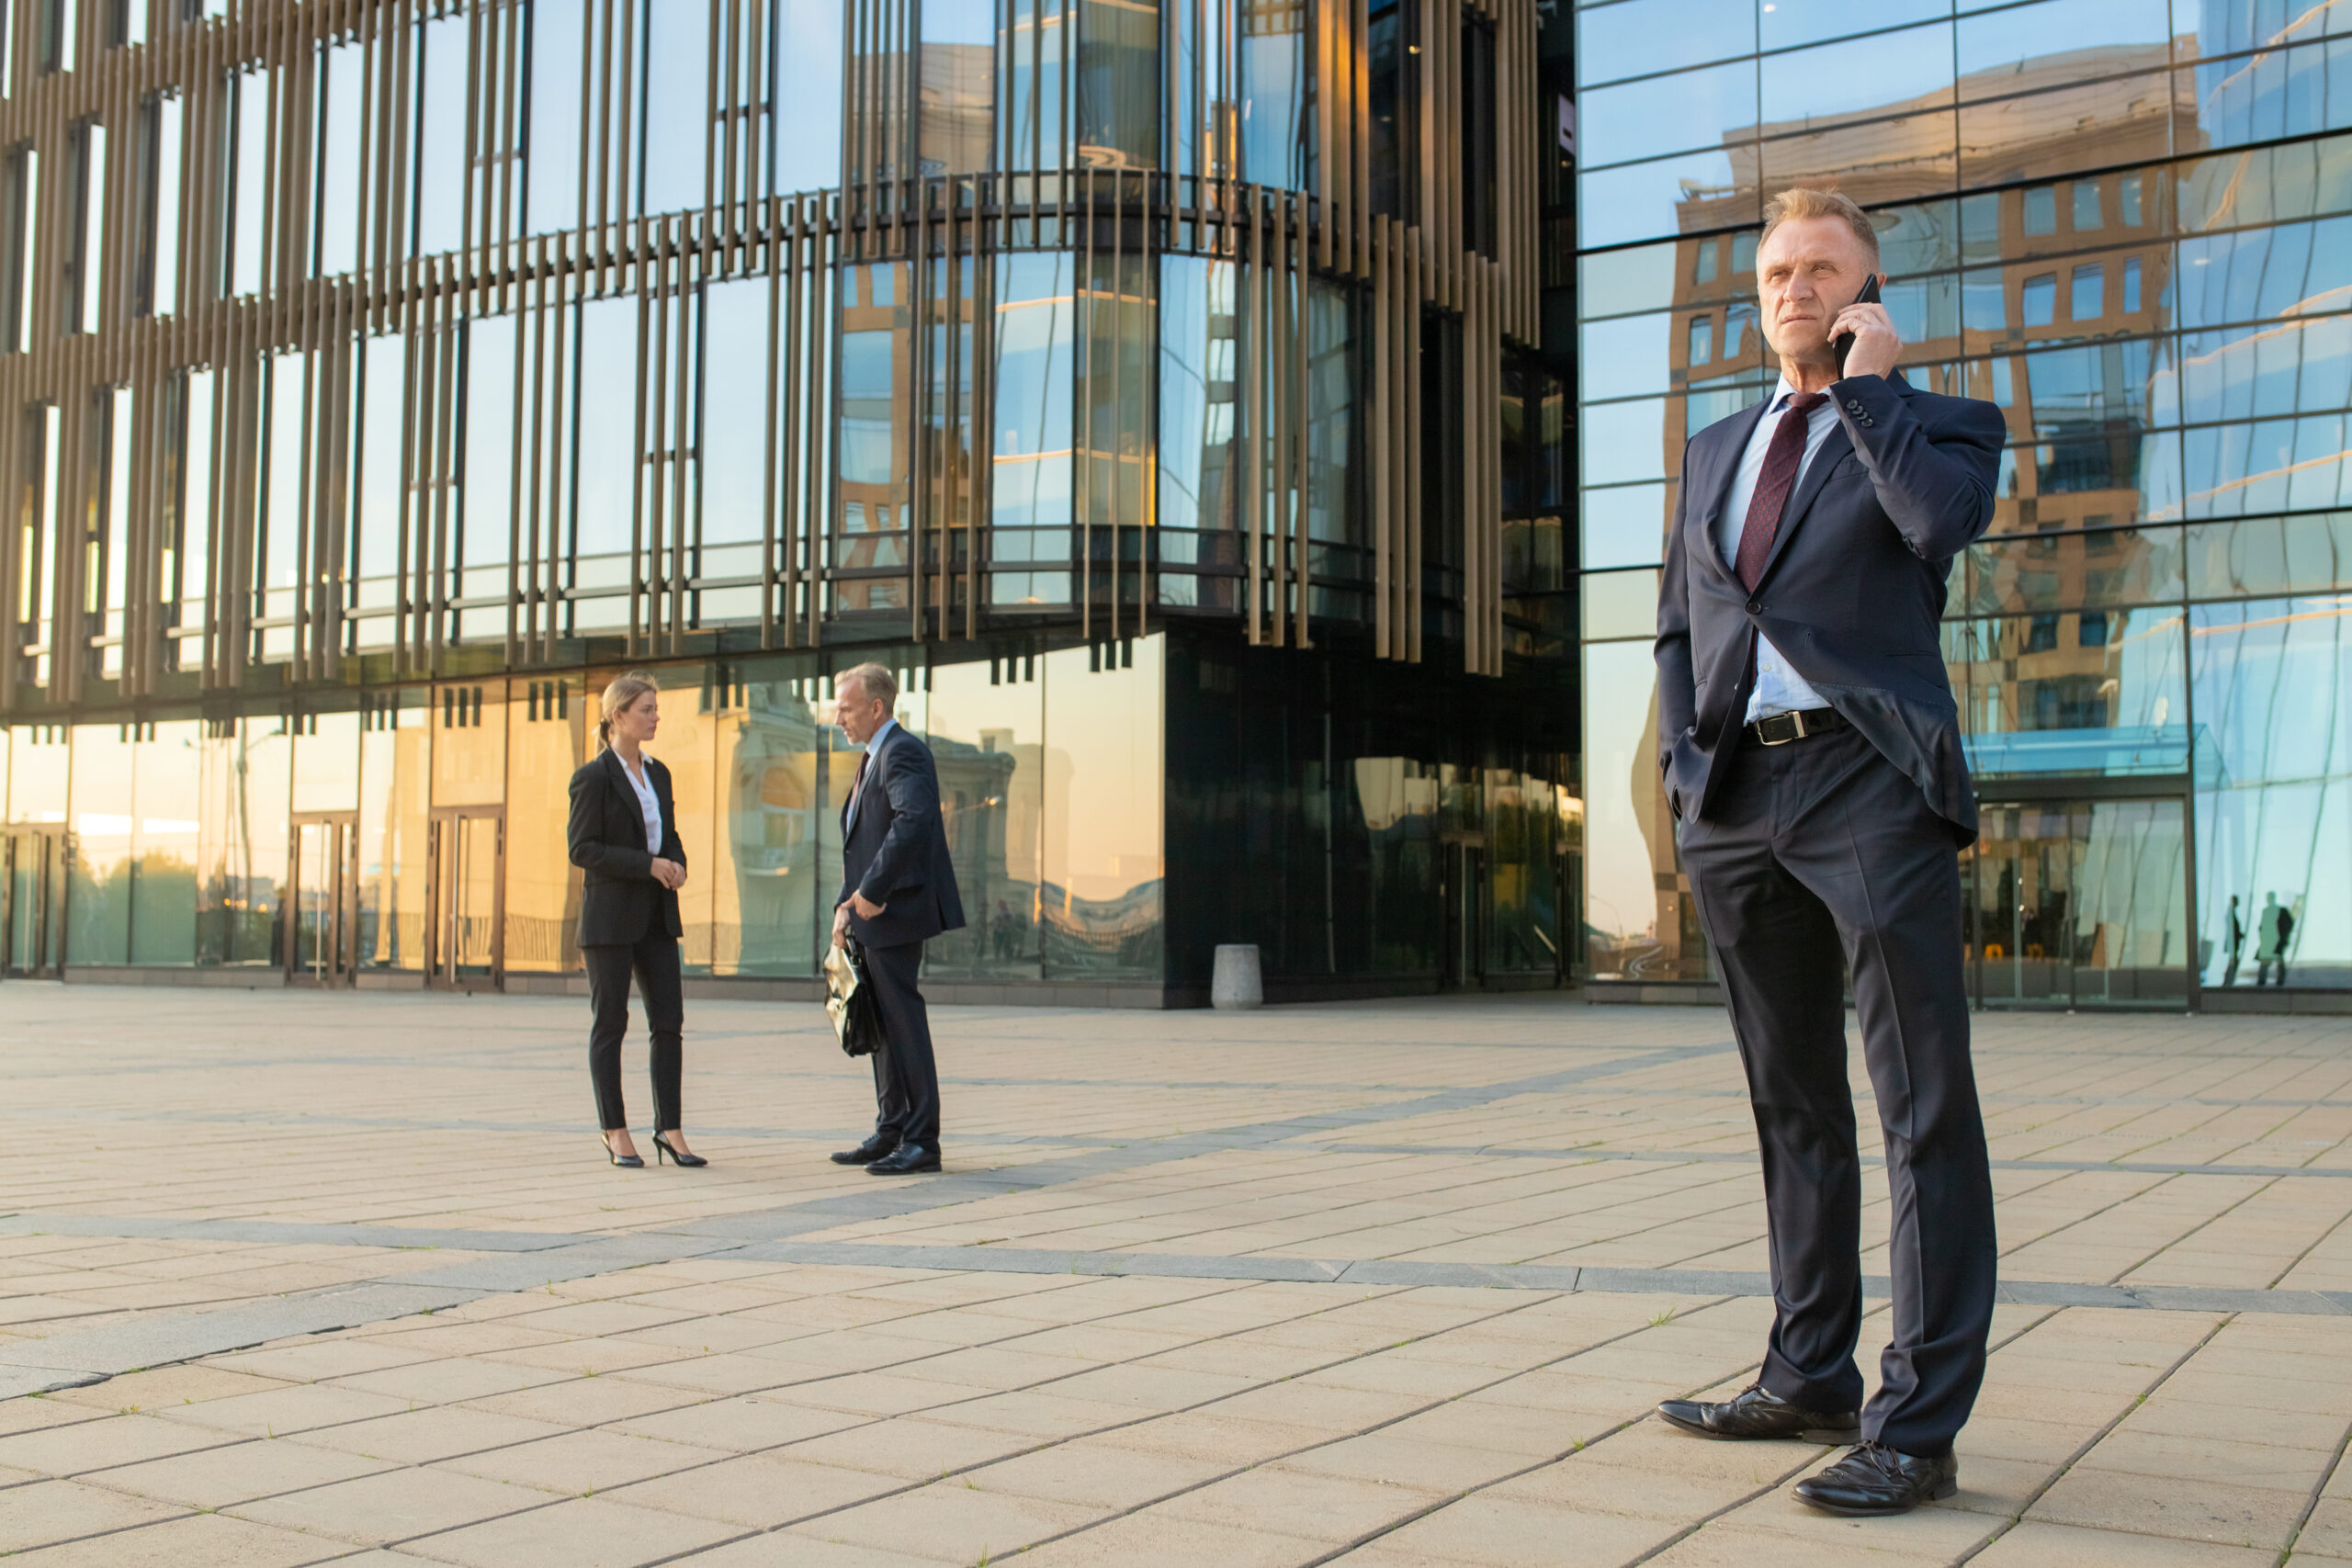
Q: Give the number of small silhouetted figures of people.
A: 2